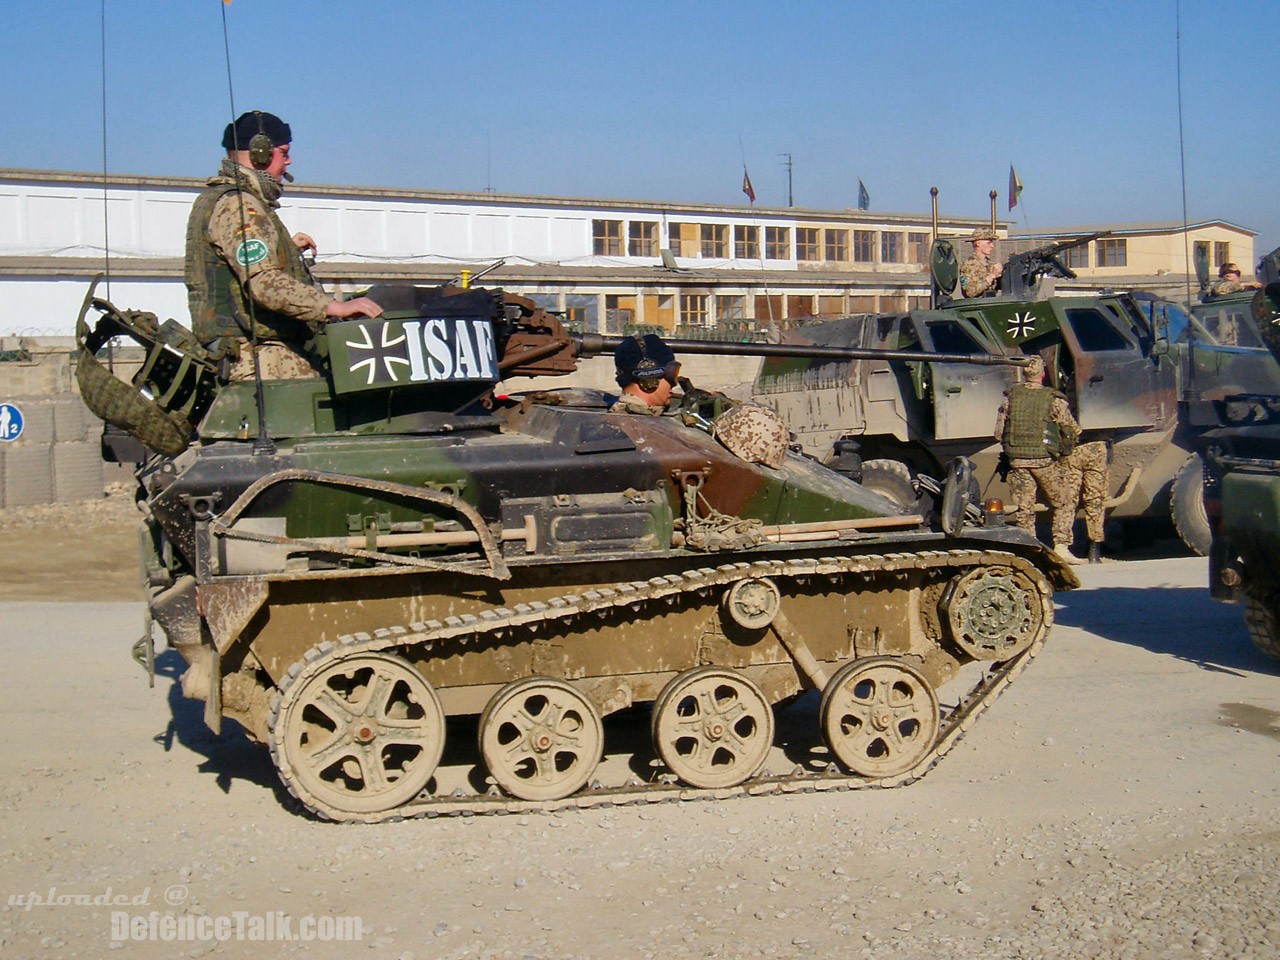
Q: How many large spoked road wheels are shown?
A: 4